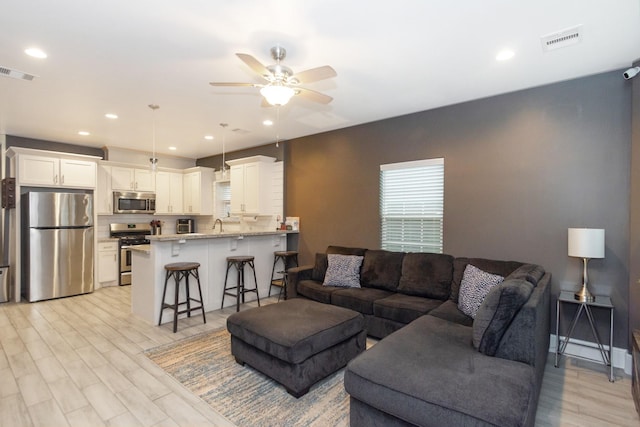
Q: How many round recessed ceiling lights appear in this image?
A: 7